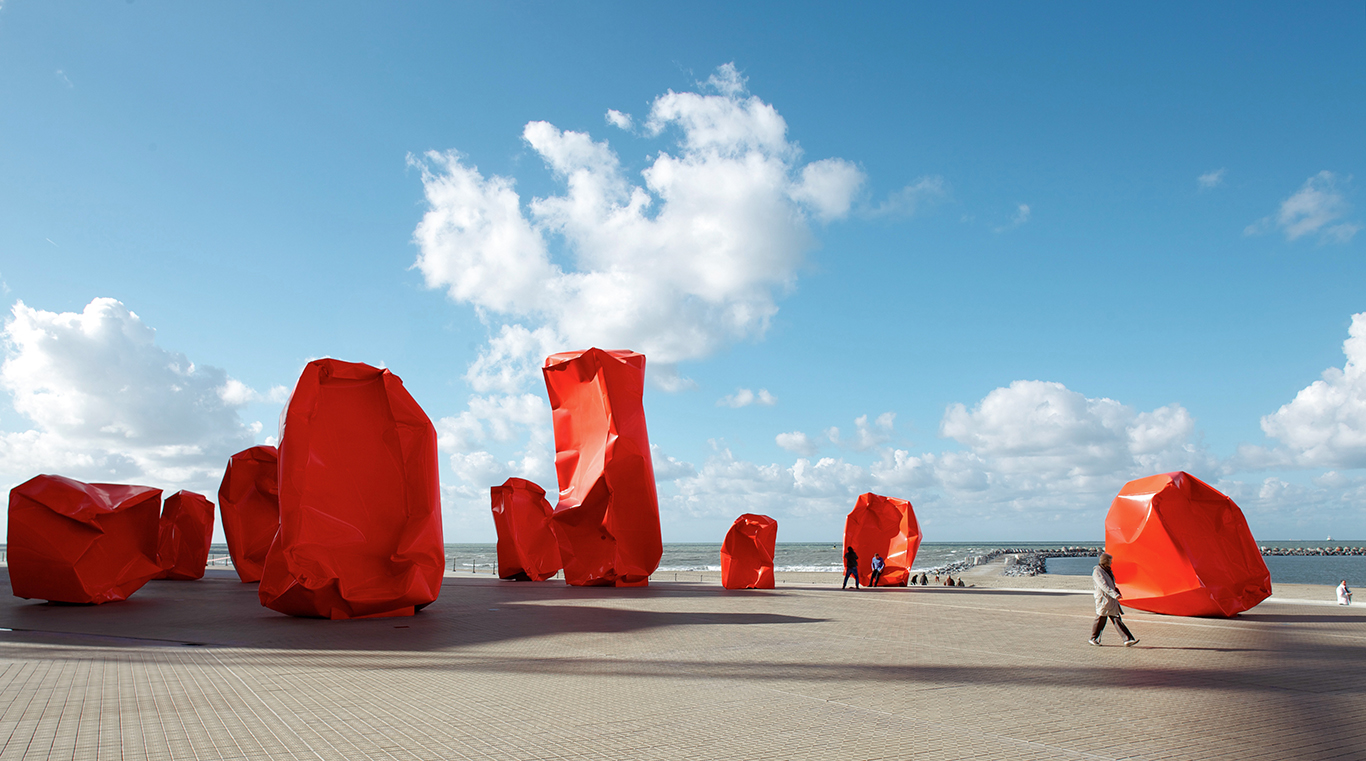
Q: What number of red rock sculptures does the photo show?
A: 9